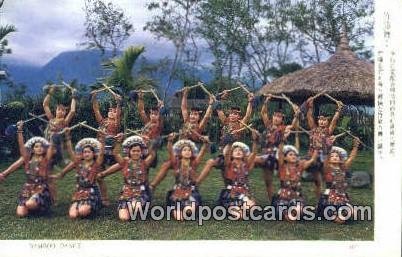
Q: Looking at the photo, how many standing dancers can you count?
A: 7